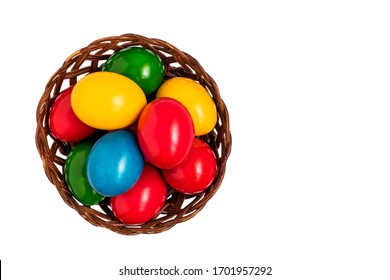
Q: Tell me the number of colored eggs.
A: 9